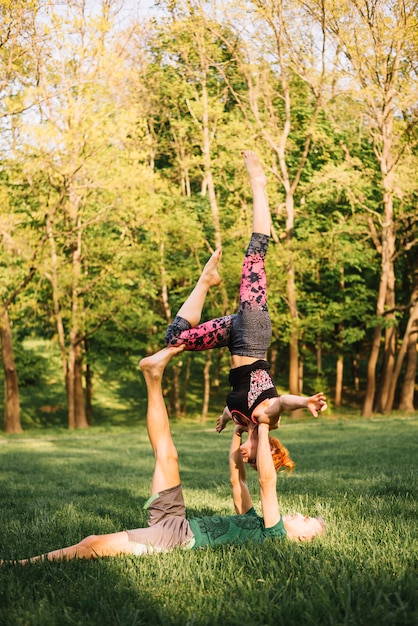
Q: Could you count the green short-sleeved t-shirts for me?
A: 1